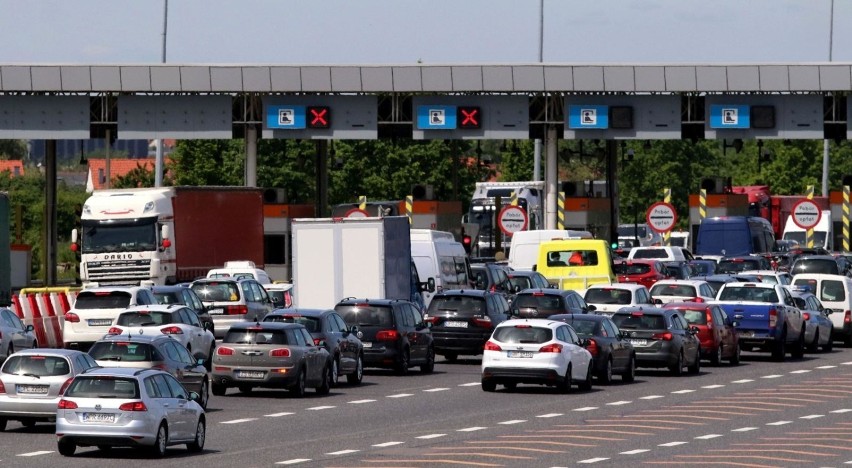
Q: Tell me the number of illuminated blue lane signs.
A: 4